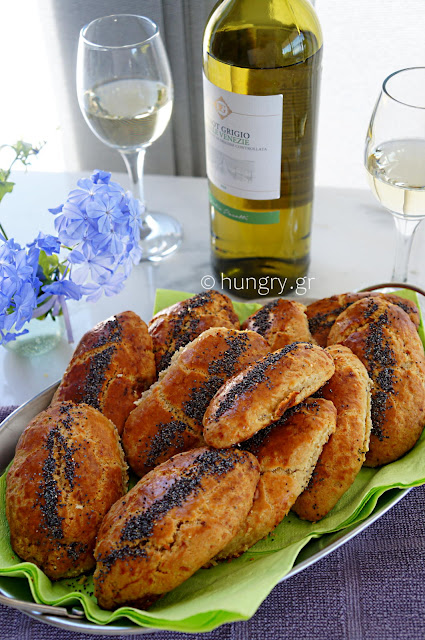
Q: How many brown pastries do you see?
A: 11